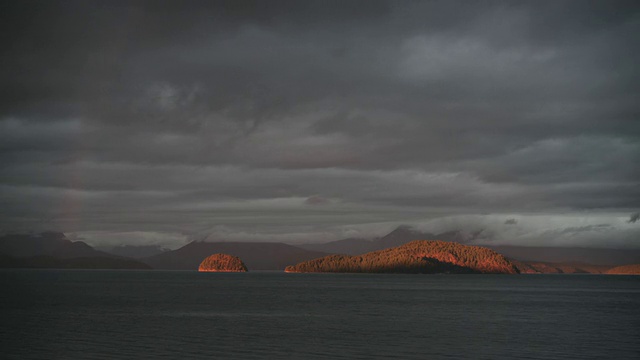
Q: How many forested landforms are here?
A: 2